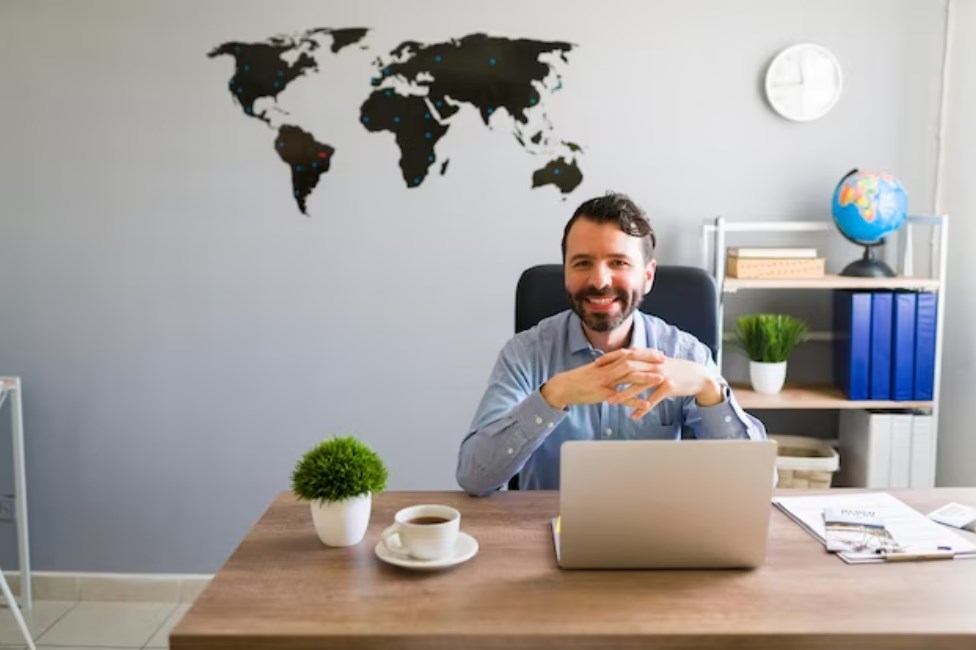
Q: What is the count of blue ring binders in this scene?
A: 4